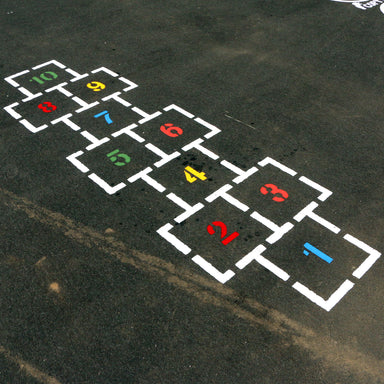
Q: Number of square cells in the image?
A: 10